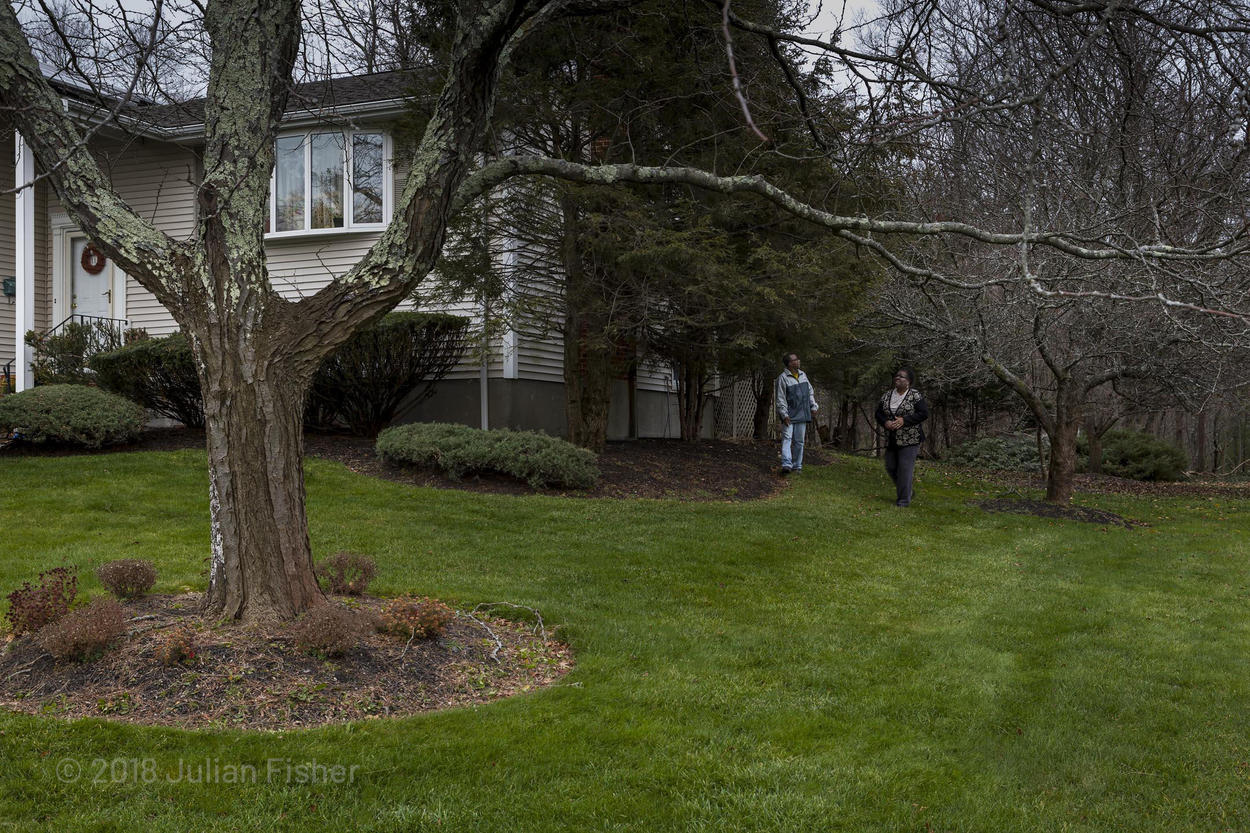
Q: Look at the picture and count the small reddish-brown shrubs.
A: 7